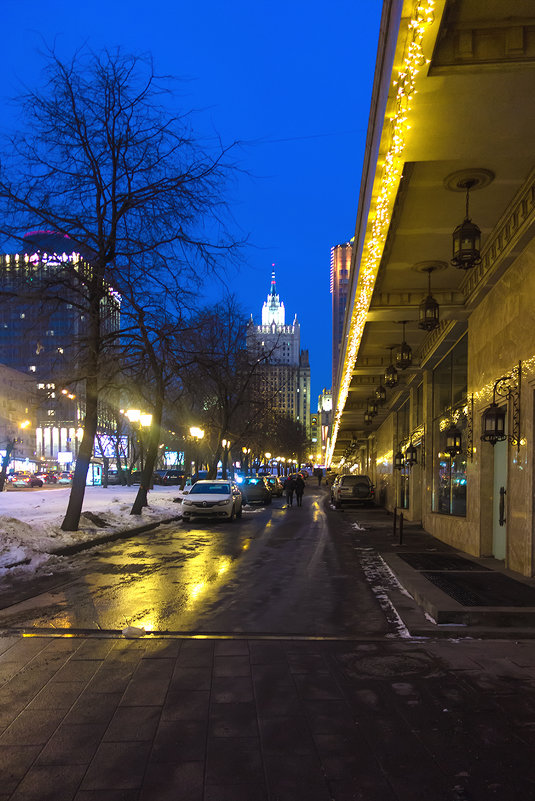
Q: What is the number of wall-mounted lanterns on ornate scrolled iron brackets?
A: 4